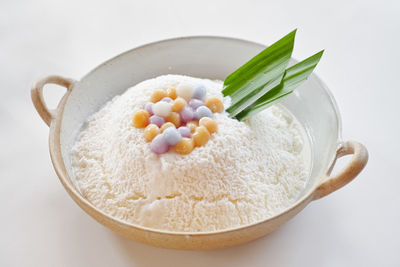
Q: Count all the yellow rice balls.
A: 12